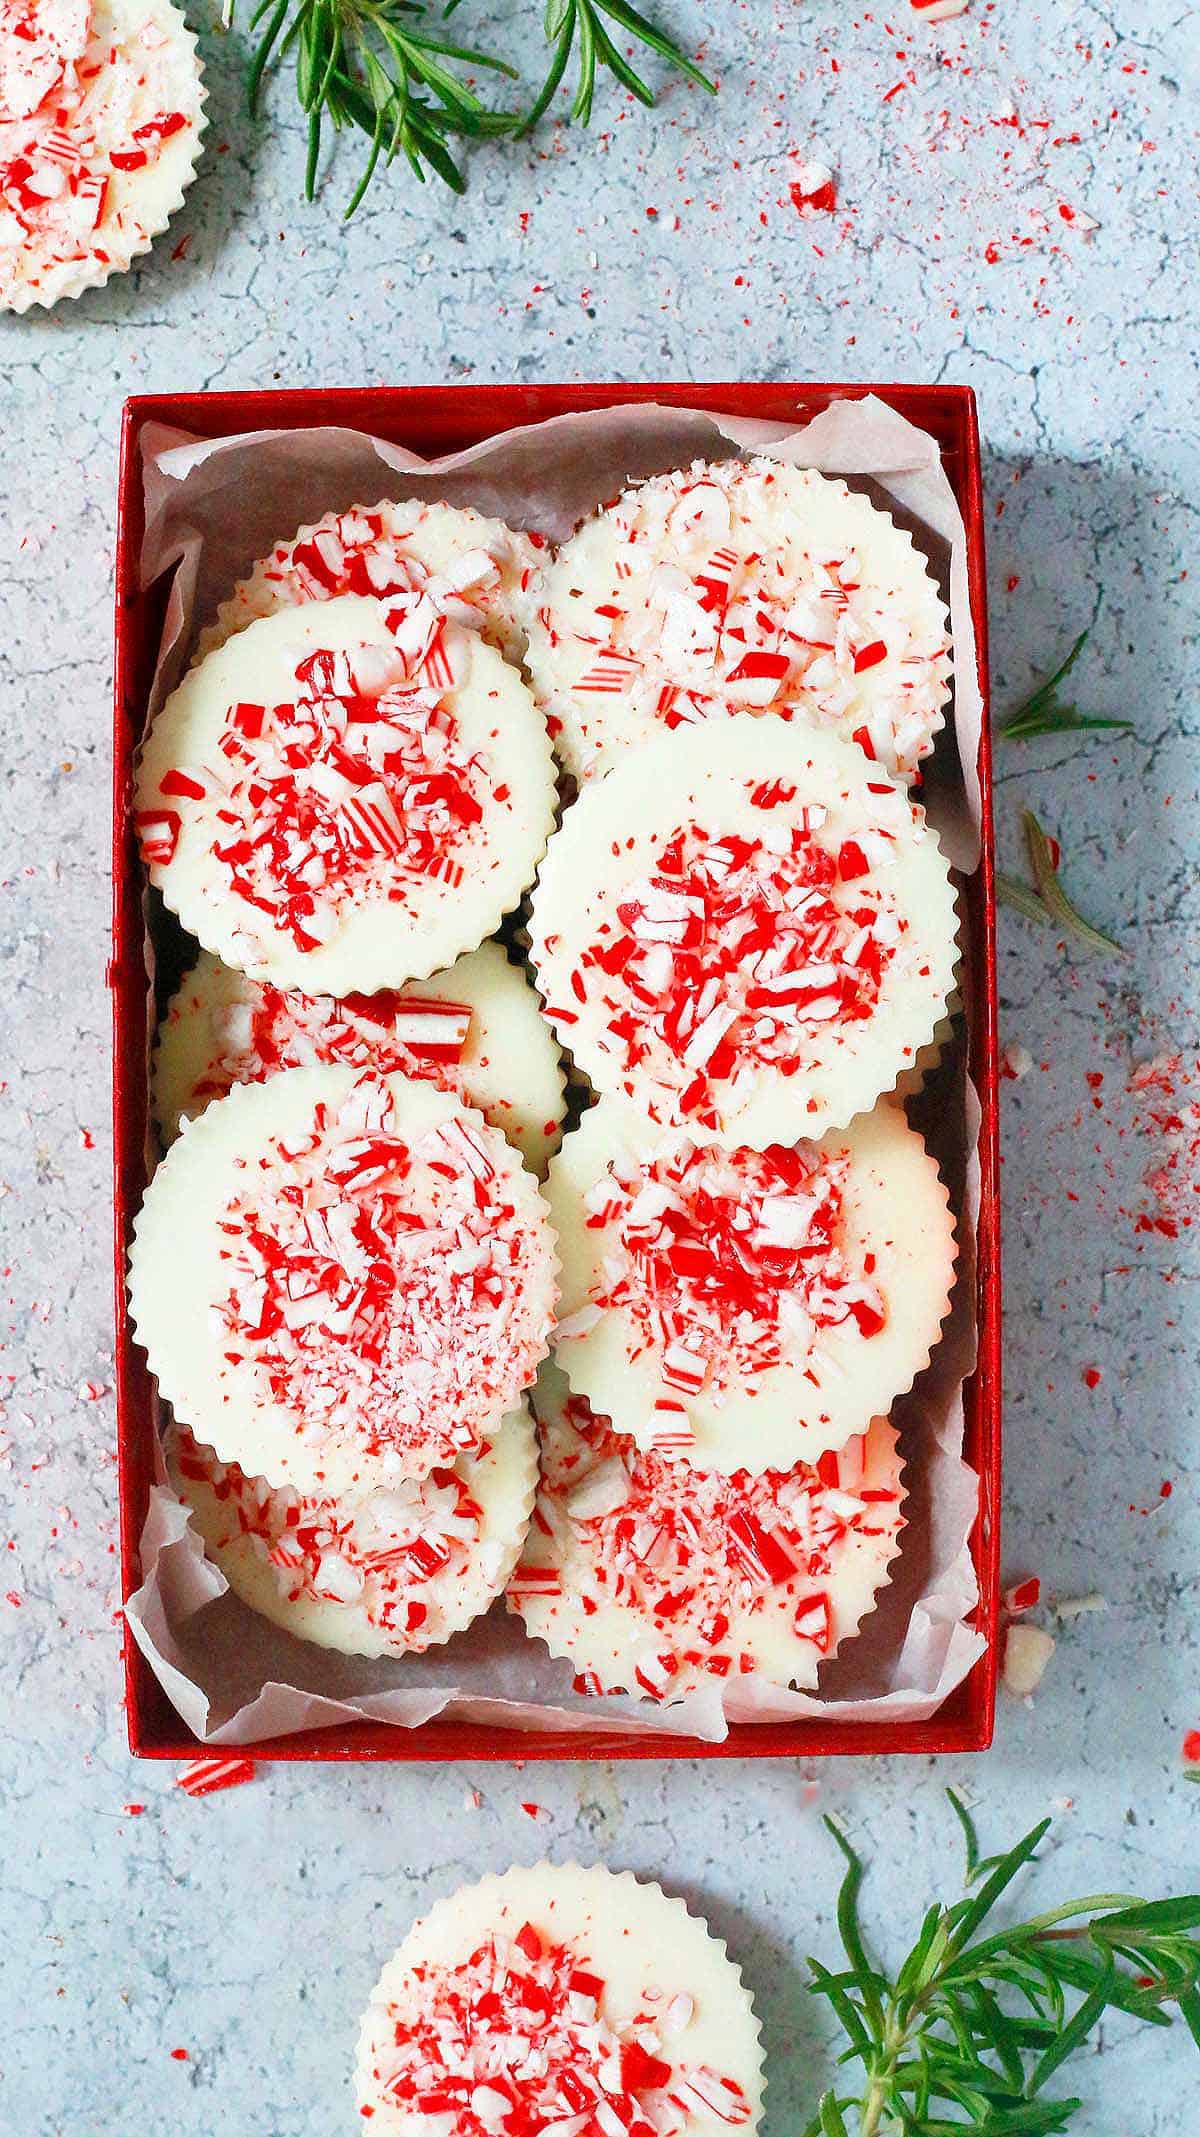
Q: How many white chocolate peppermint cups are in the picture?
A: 11